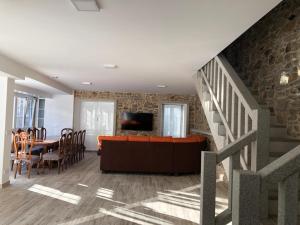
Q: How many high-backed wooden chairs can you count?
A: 12